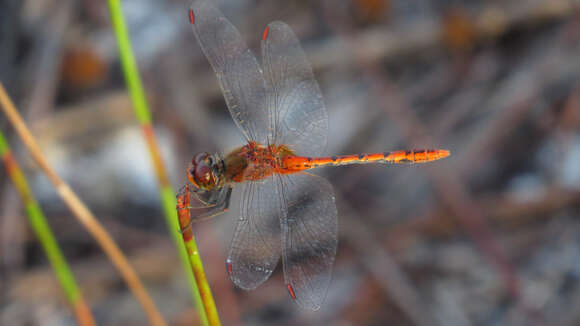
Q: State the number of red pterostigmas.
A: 4